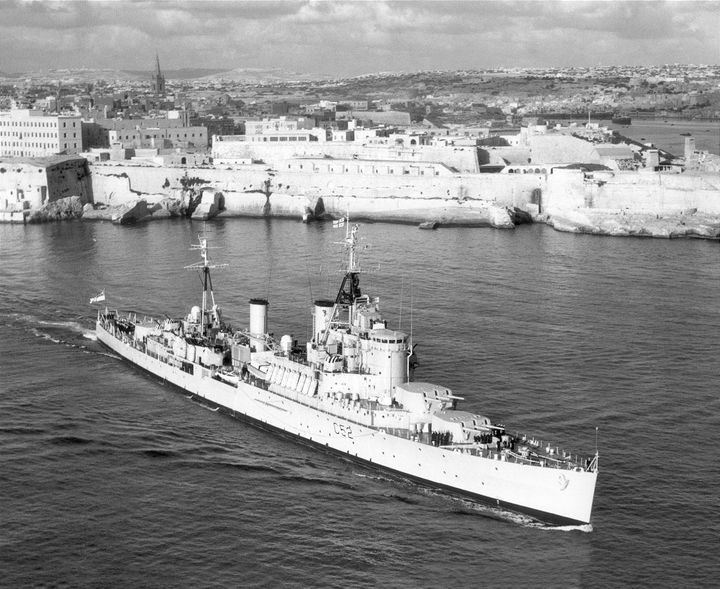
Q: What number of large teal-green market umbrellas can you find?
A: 0